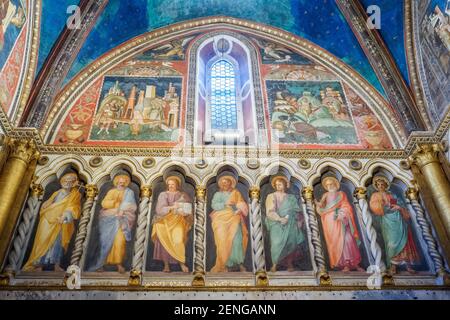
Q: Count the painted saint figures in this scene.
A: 7